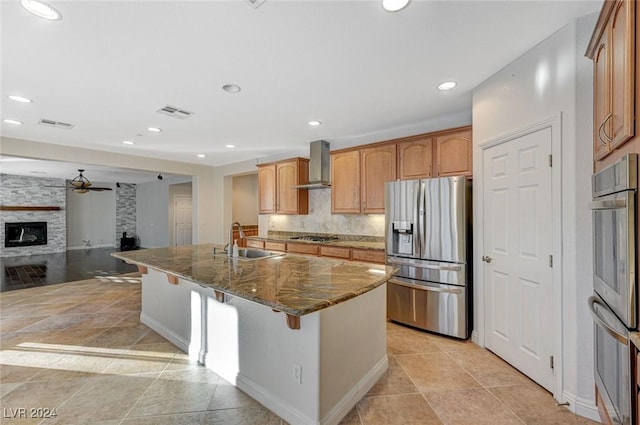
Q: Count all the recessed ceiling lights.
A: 11